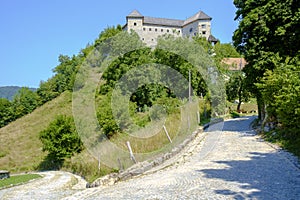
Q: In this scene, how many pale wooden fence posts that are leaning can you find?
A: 2